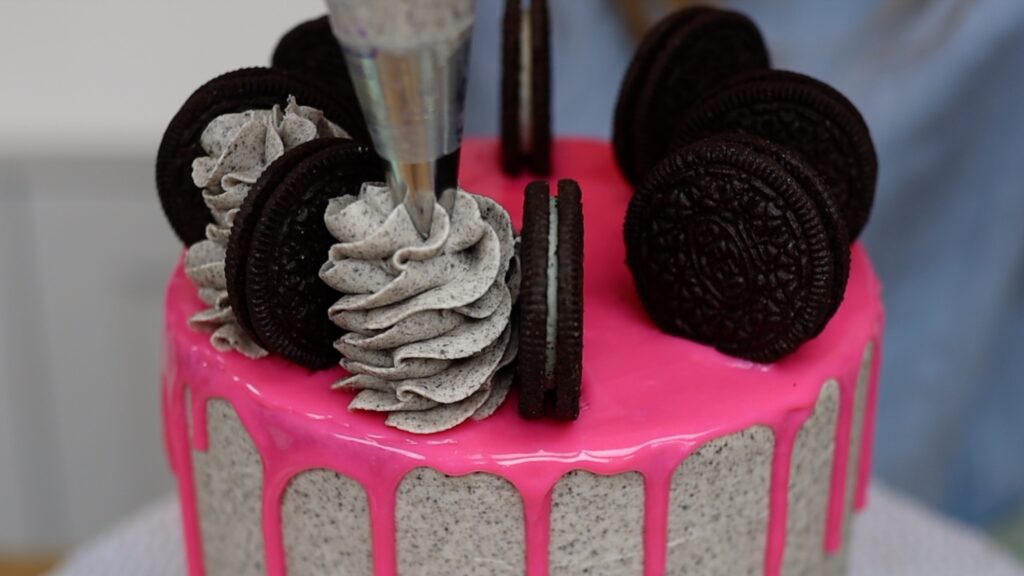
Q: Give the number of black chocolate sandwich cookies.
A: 8